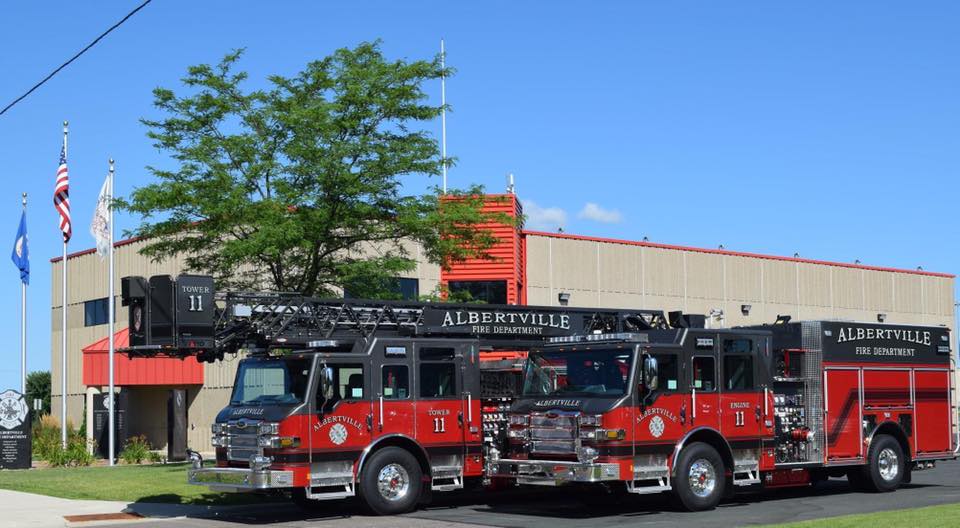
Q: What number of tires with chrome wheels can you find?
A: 3